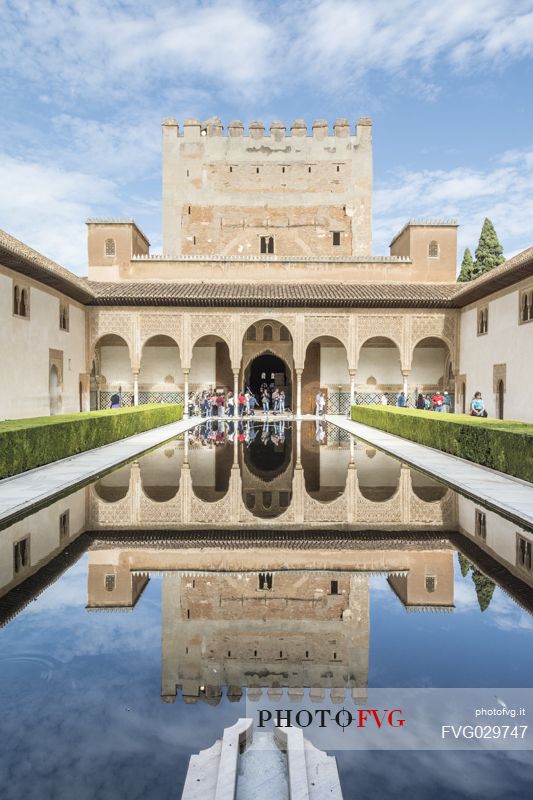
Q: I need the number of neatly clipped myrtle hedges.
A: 2